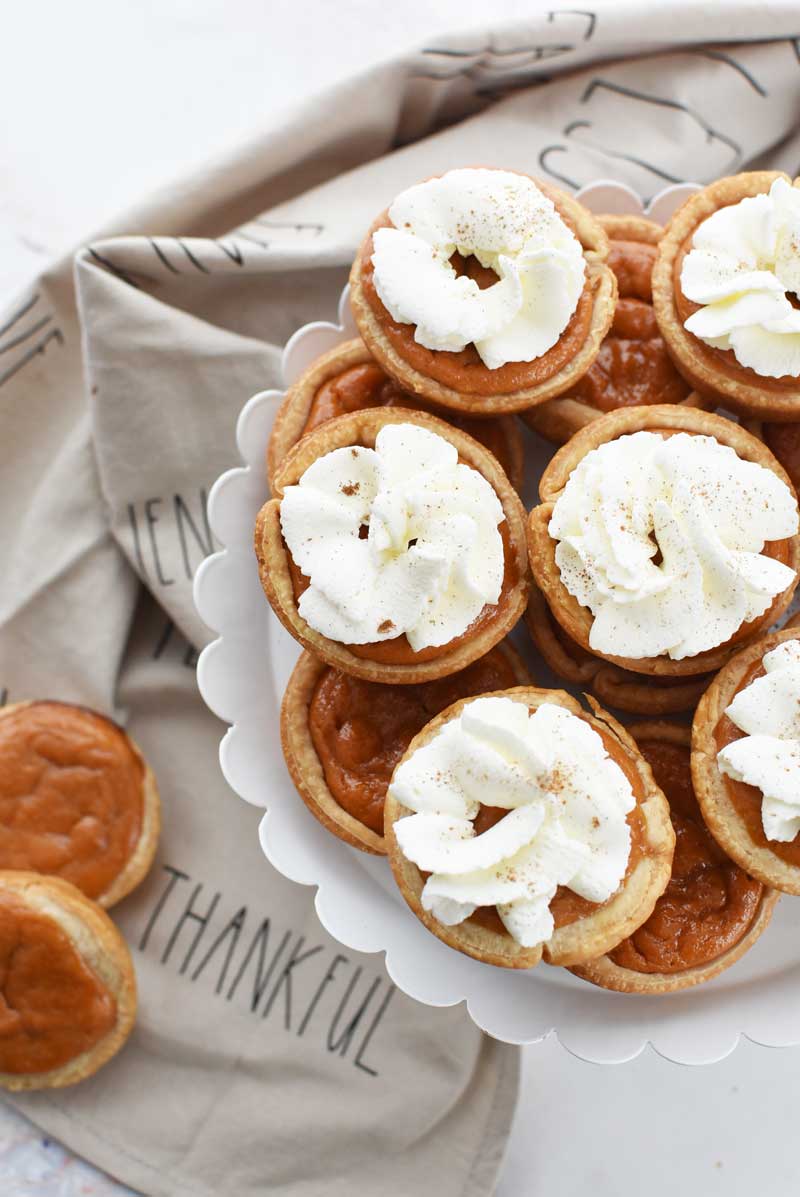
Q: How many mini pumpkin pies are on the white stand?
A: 12